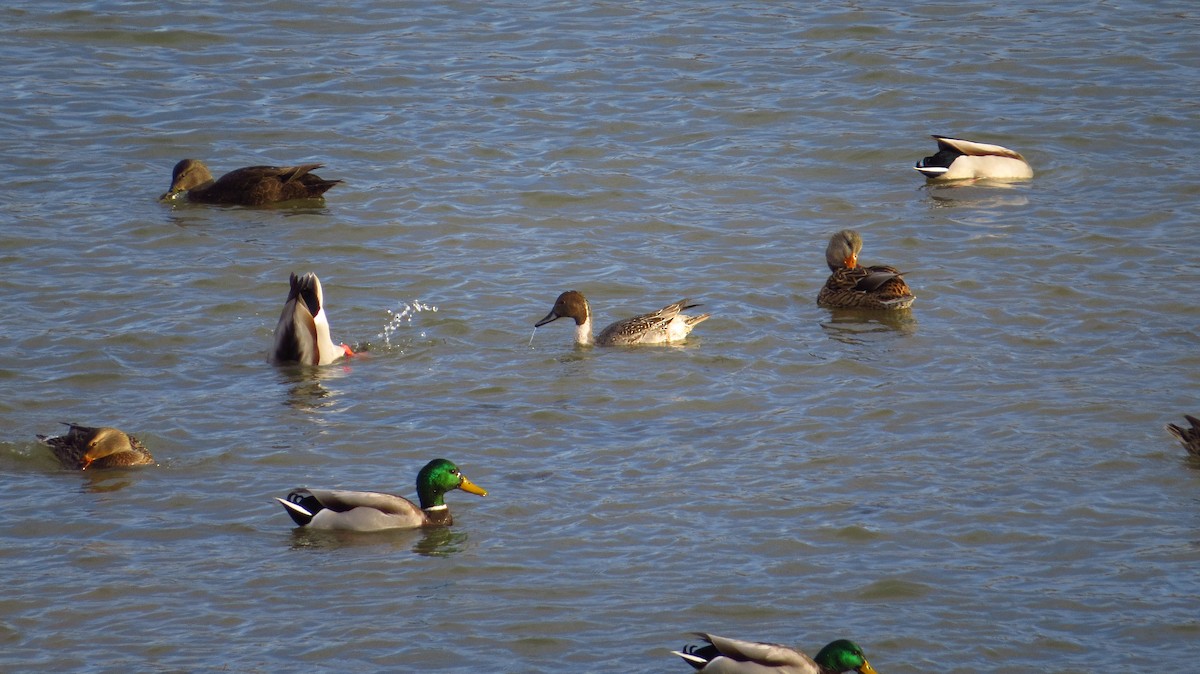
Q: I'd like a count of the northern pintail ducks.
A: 1